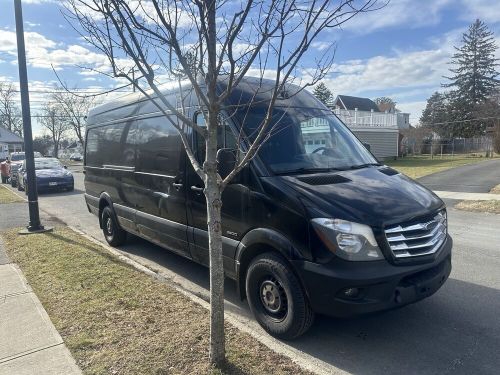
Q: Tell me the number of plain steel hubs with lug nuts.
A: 2